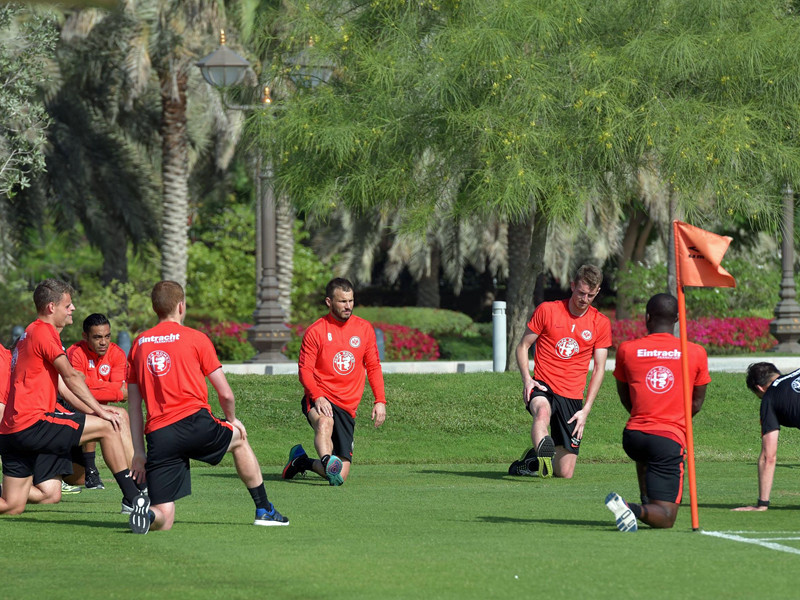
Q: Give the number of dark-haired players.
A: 4